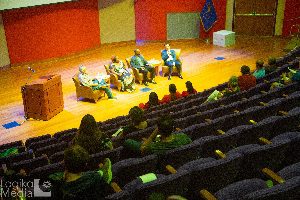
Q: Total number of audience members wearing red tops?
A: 4